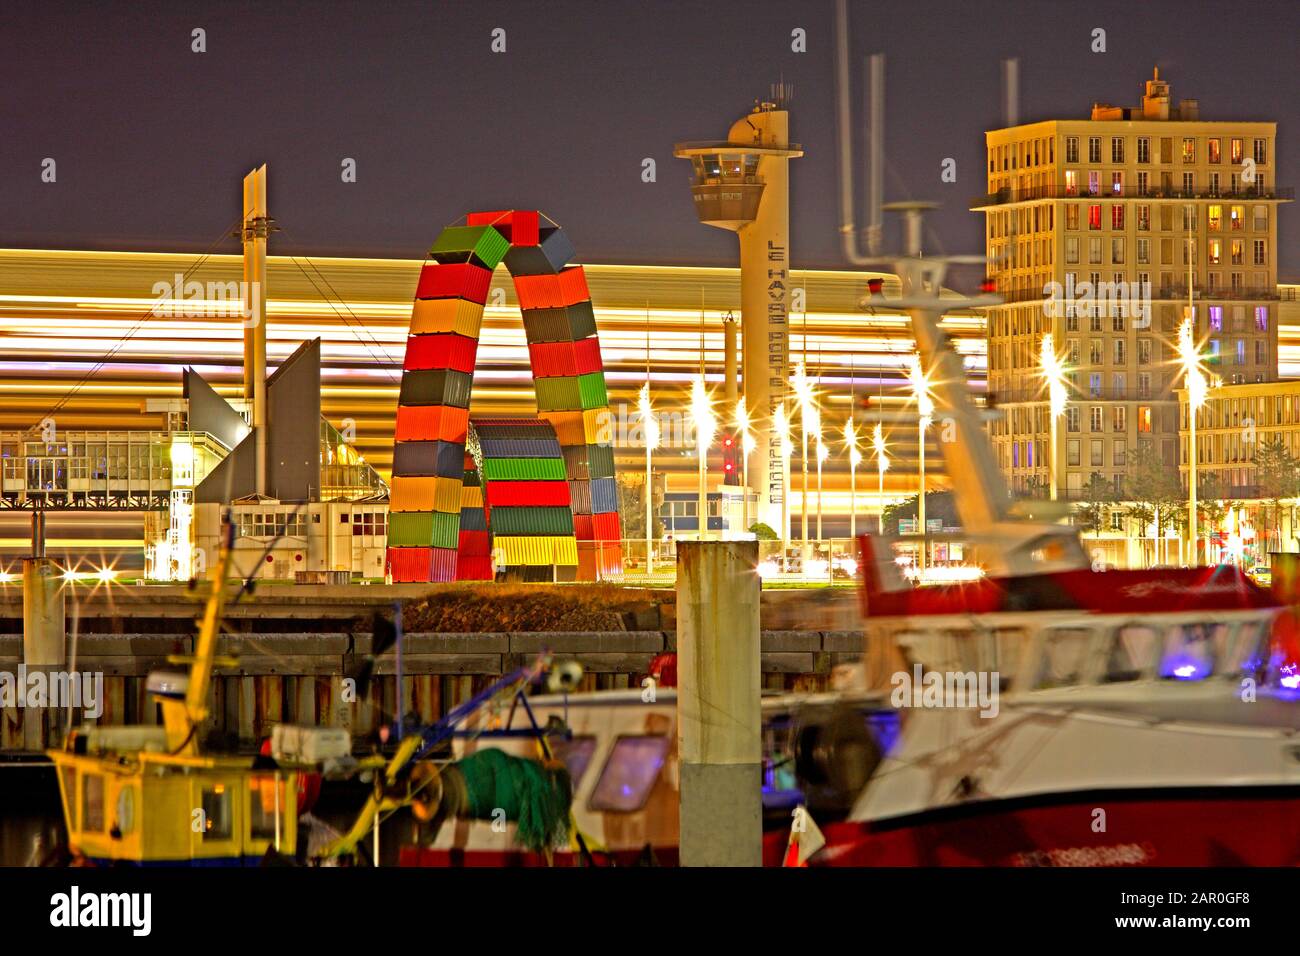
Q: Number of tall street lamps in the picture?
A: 11